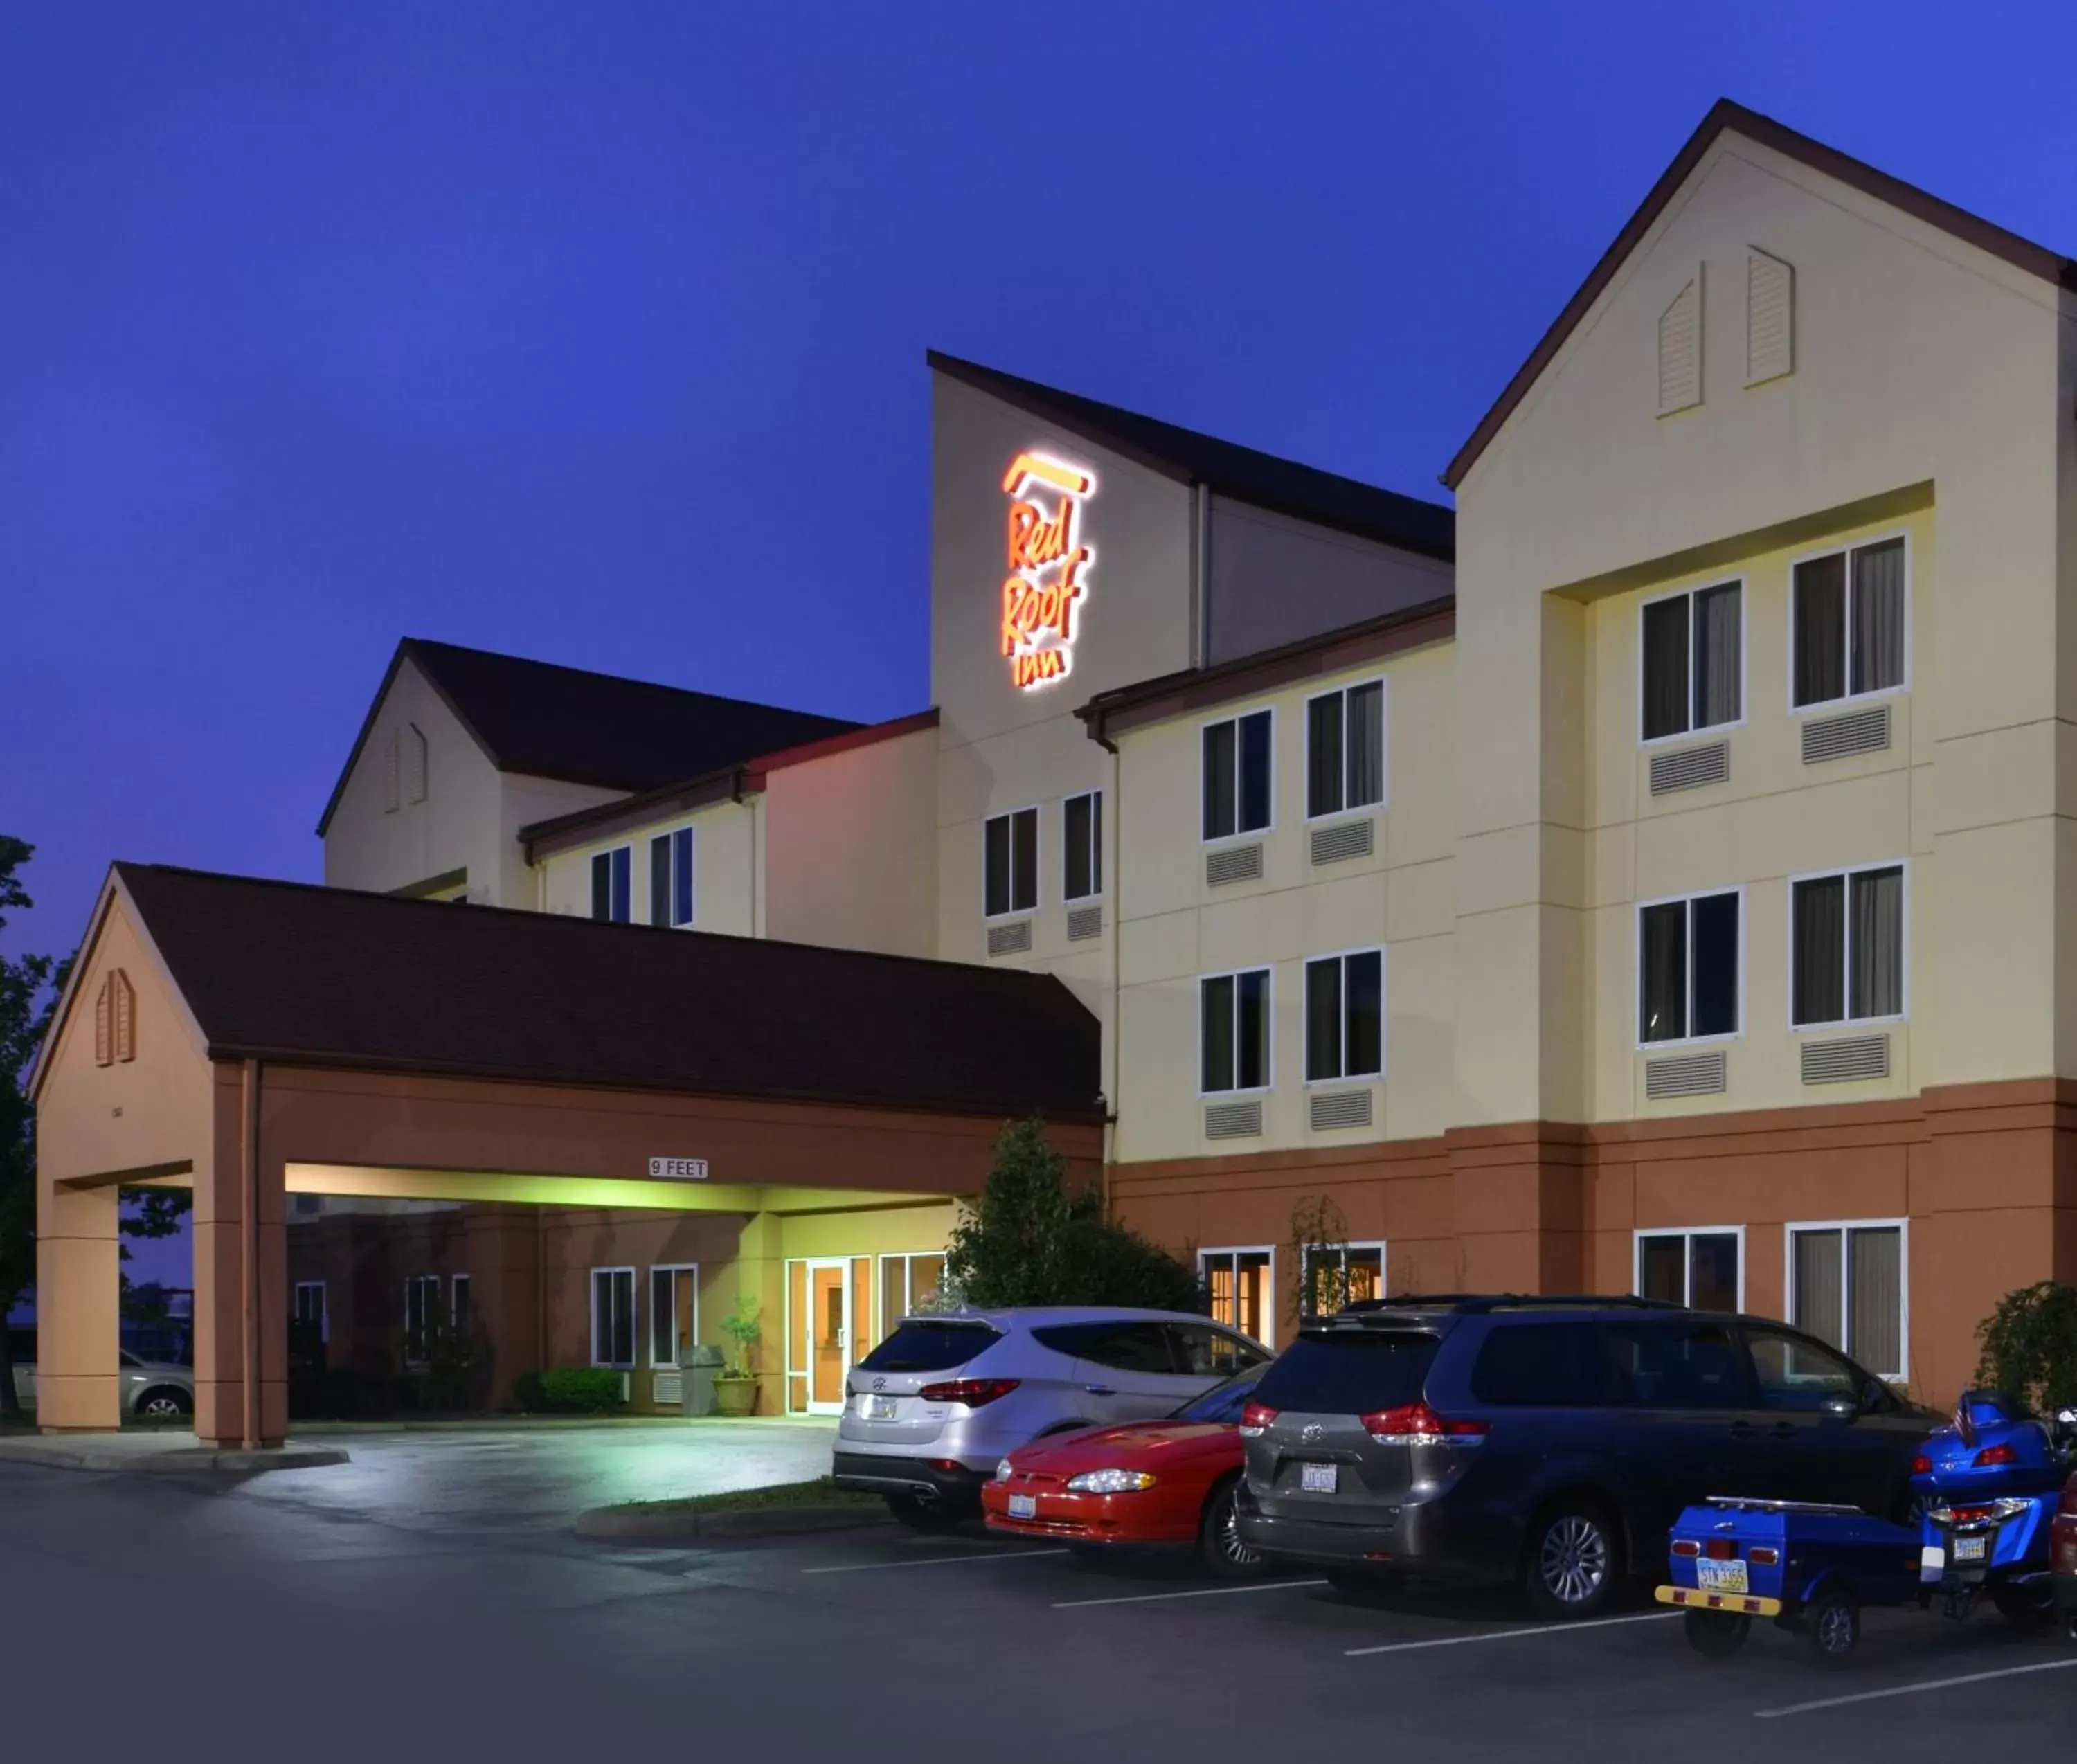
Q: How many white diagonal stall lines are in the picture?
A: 4